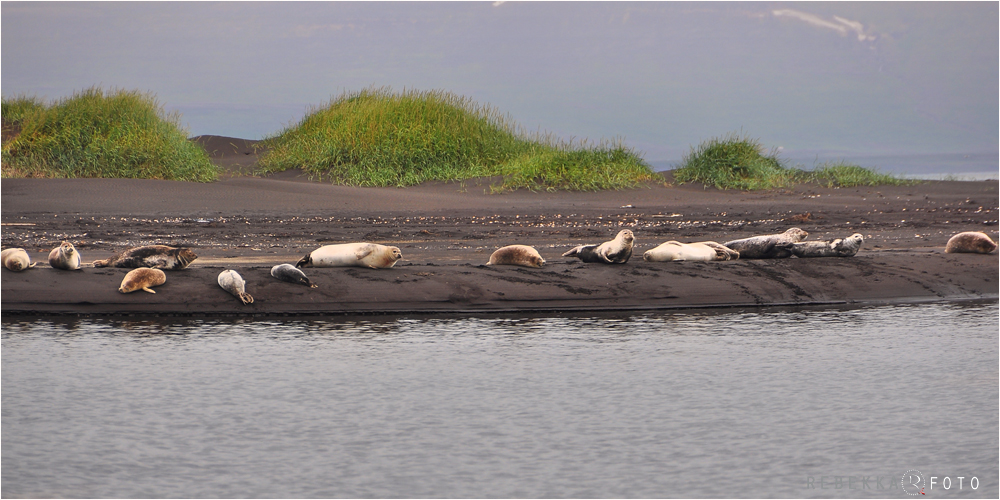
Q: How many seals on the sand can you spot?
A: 13